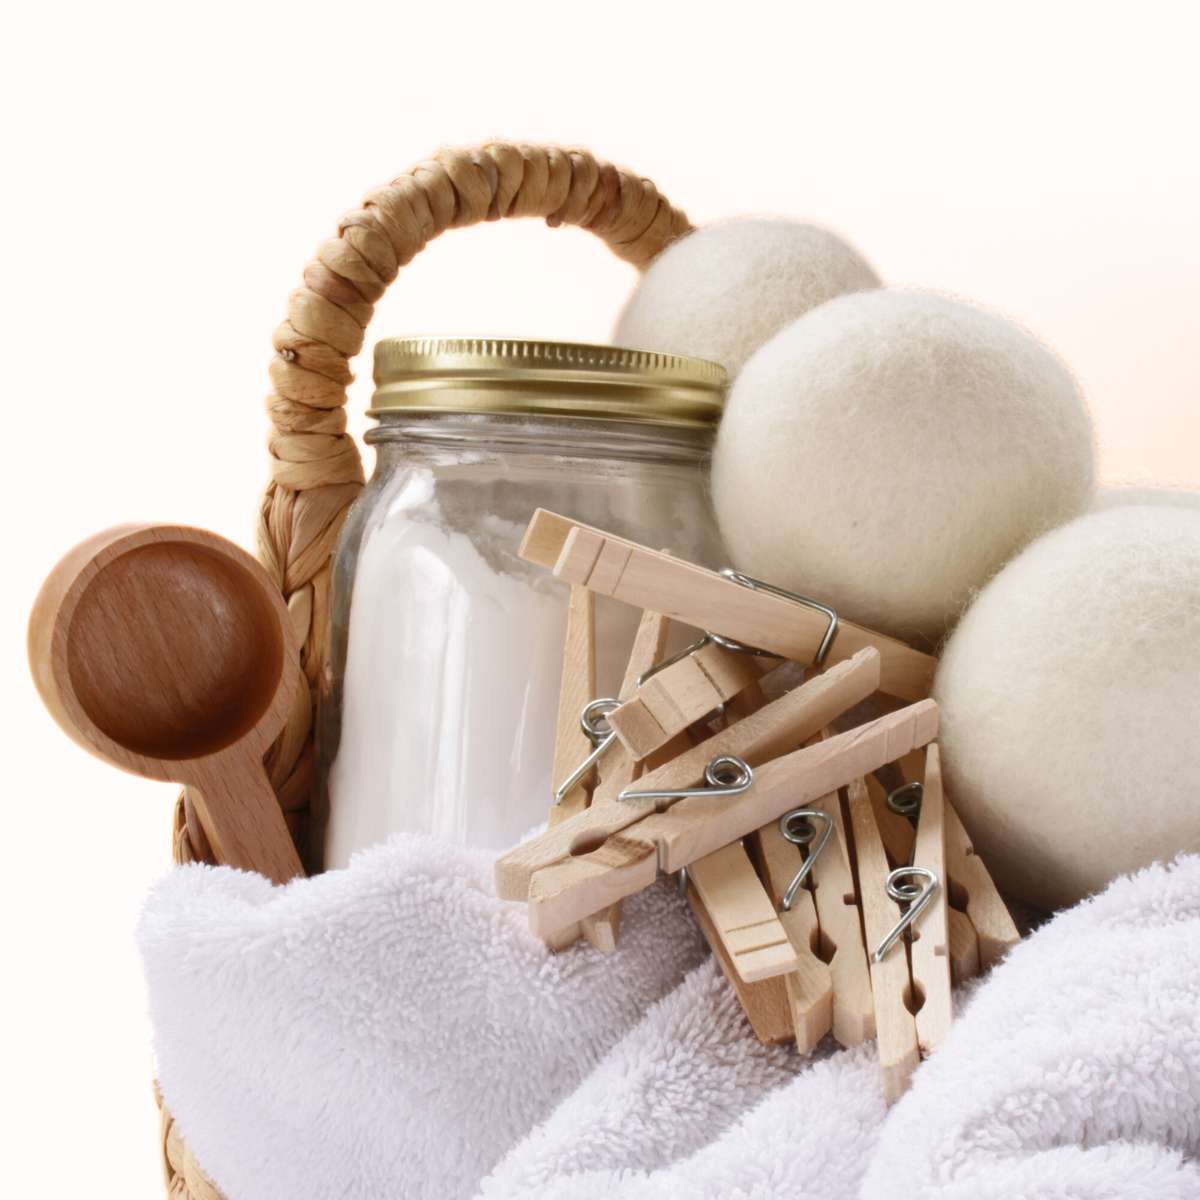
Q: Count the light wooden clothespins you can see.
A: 8